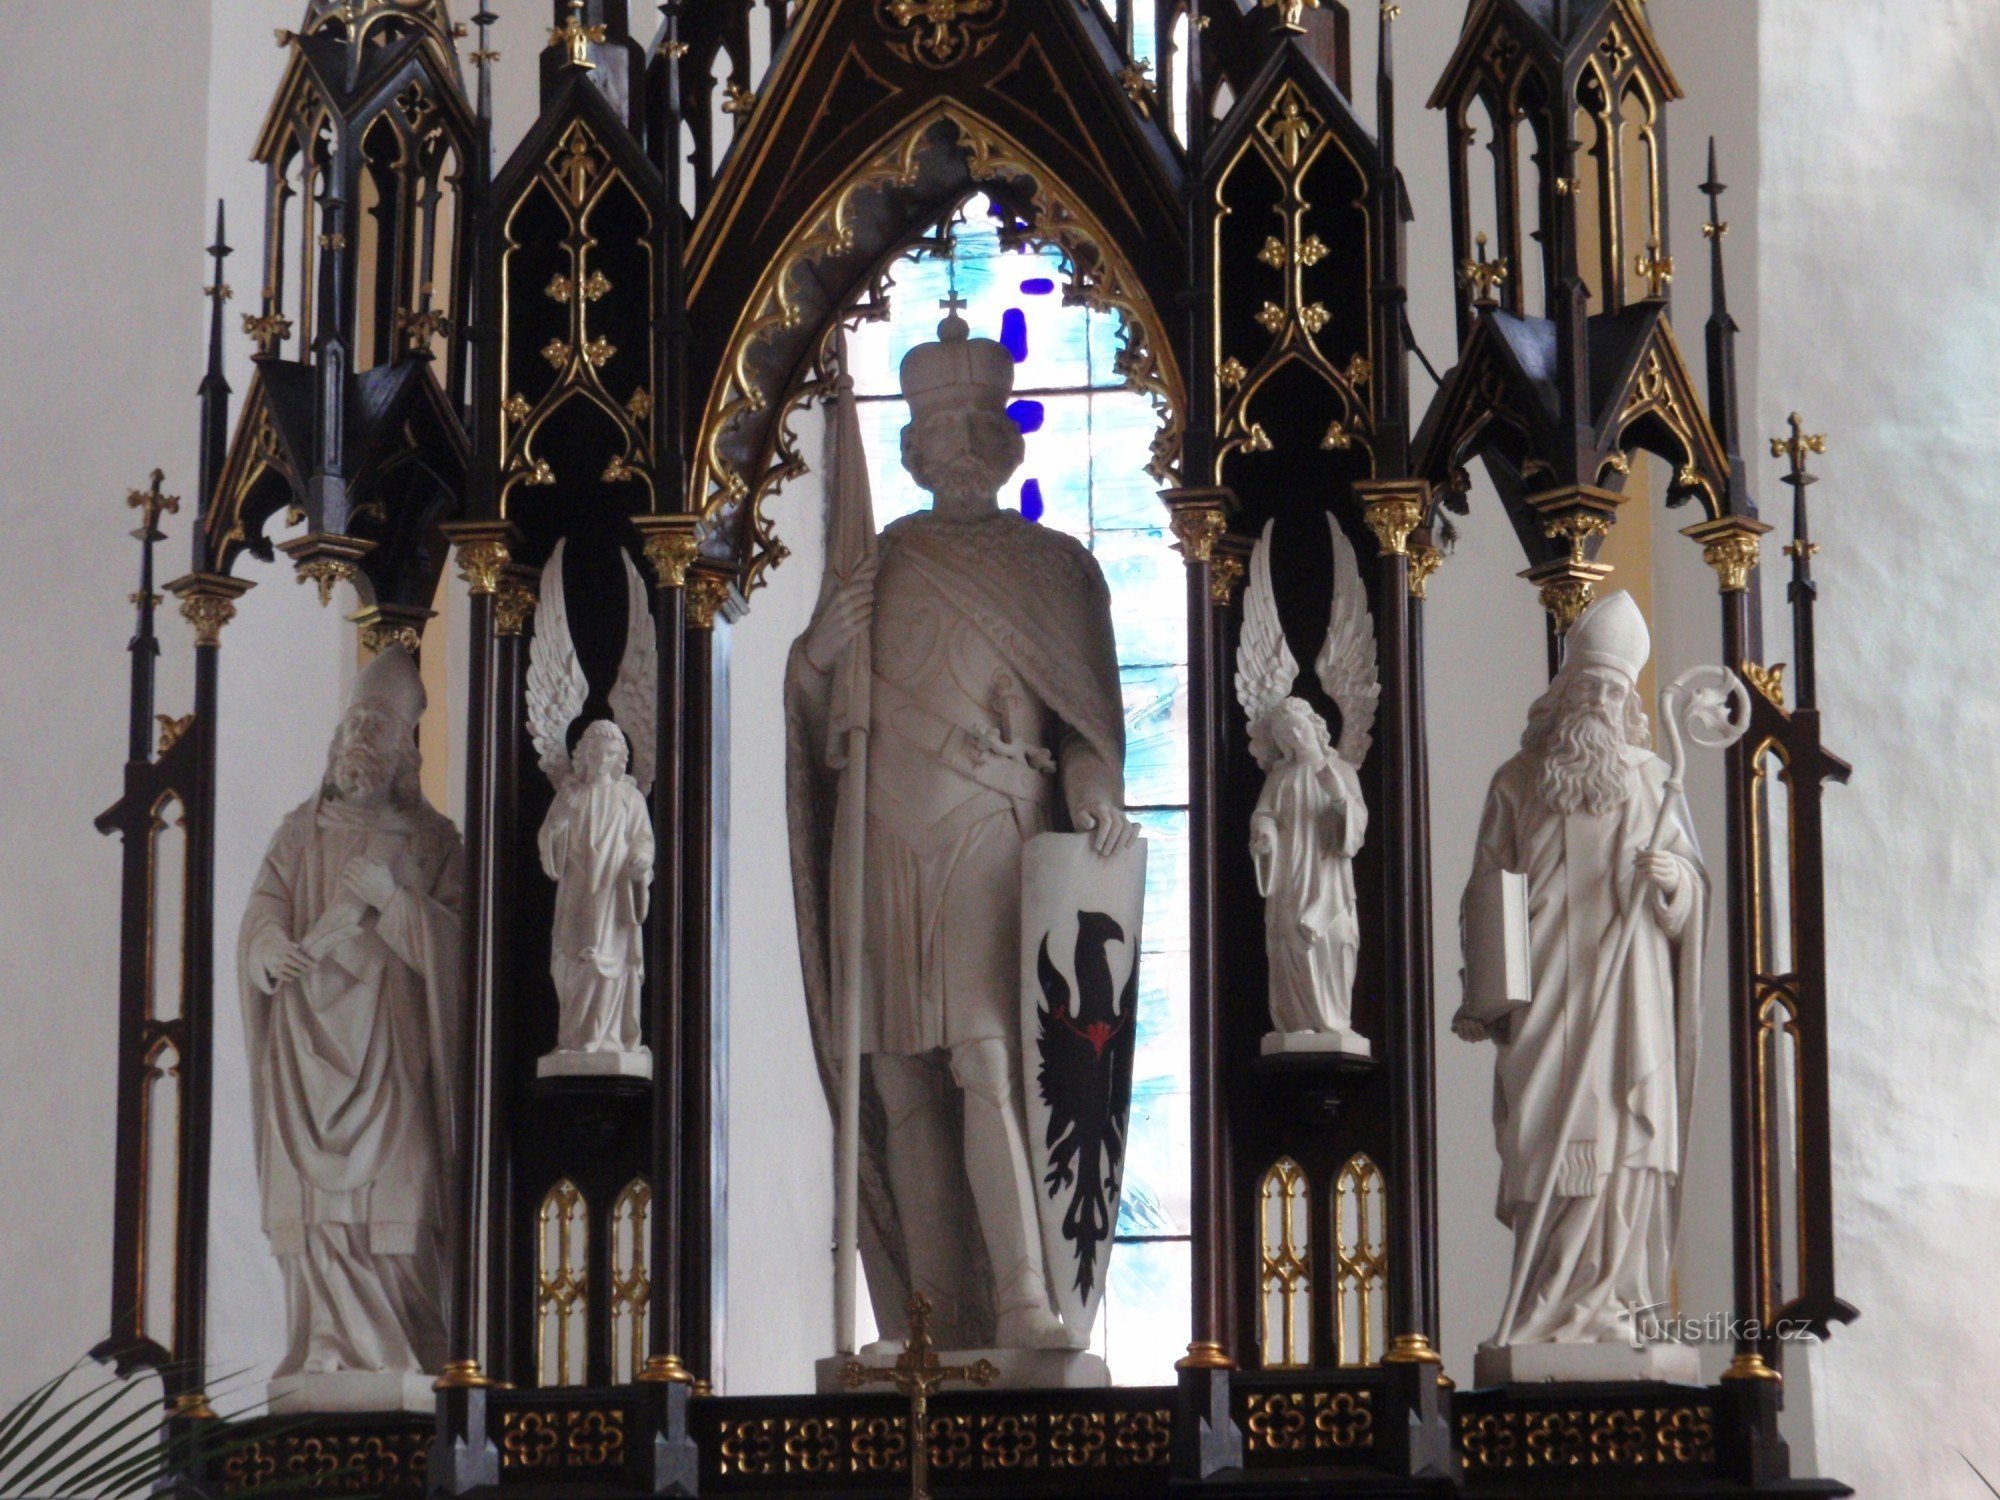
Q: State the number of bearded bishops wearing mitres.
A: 2